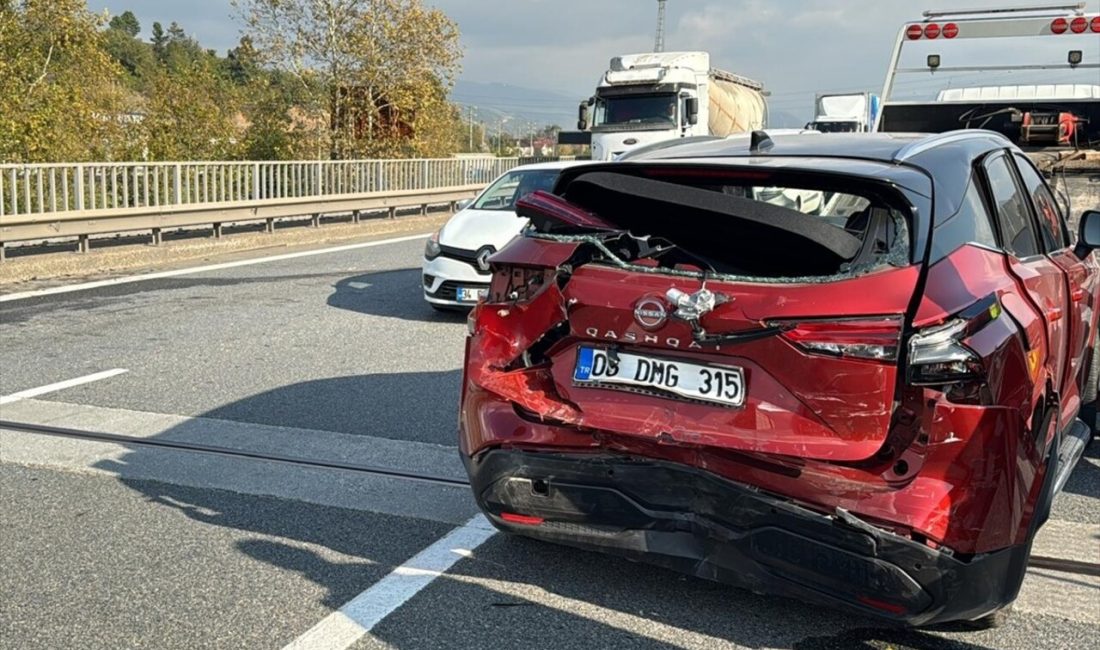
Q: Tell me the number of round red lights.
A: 6